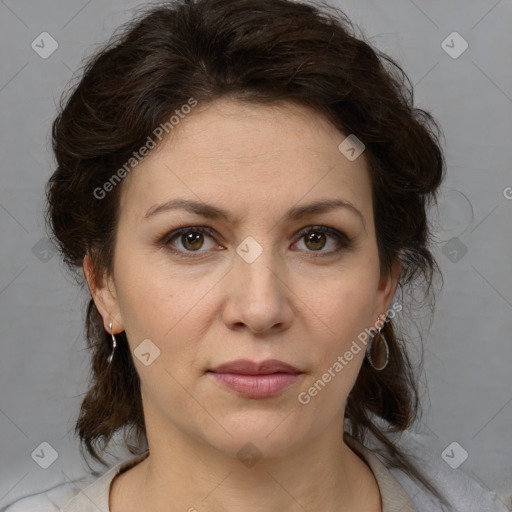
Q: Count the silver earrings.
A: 2